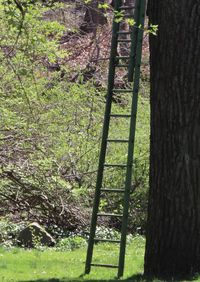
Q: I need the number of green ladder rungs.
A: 14